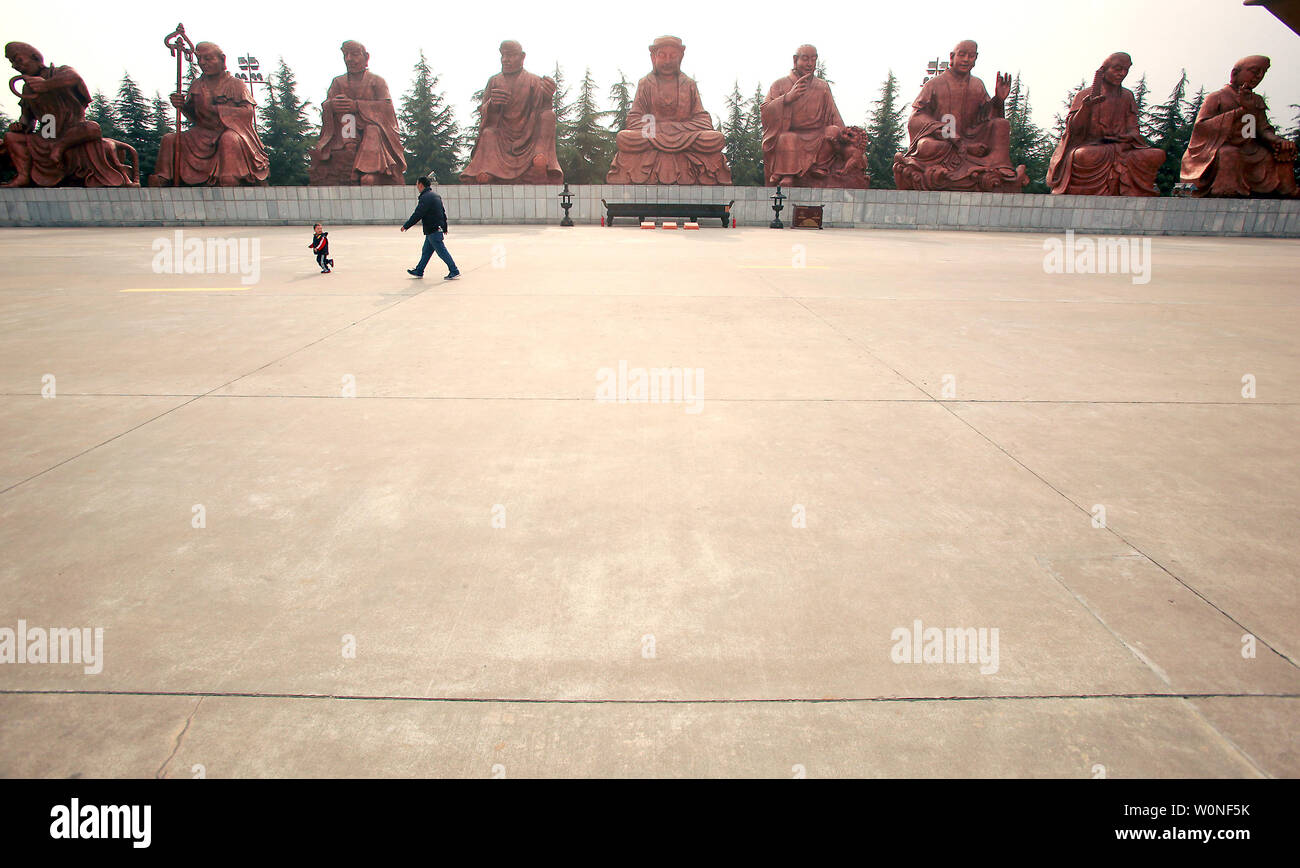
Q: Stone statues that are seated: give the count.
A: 9